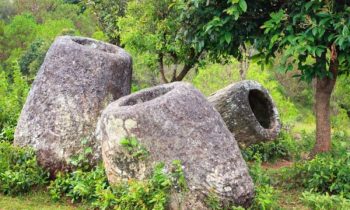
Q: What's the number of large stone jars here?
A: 3